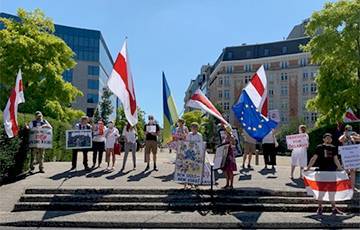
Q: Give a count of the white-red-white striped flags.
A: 6